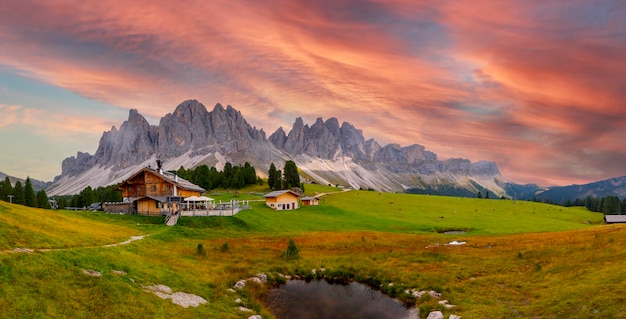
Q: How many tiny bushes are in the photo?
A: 3